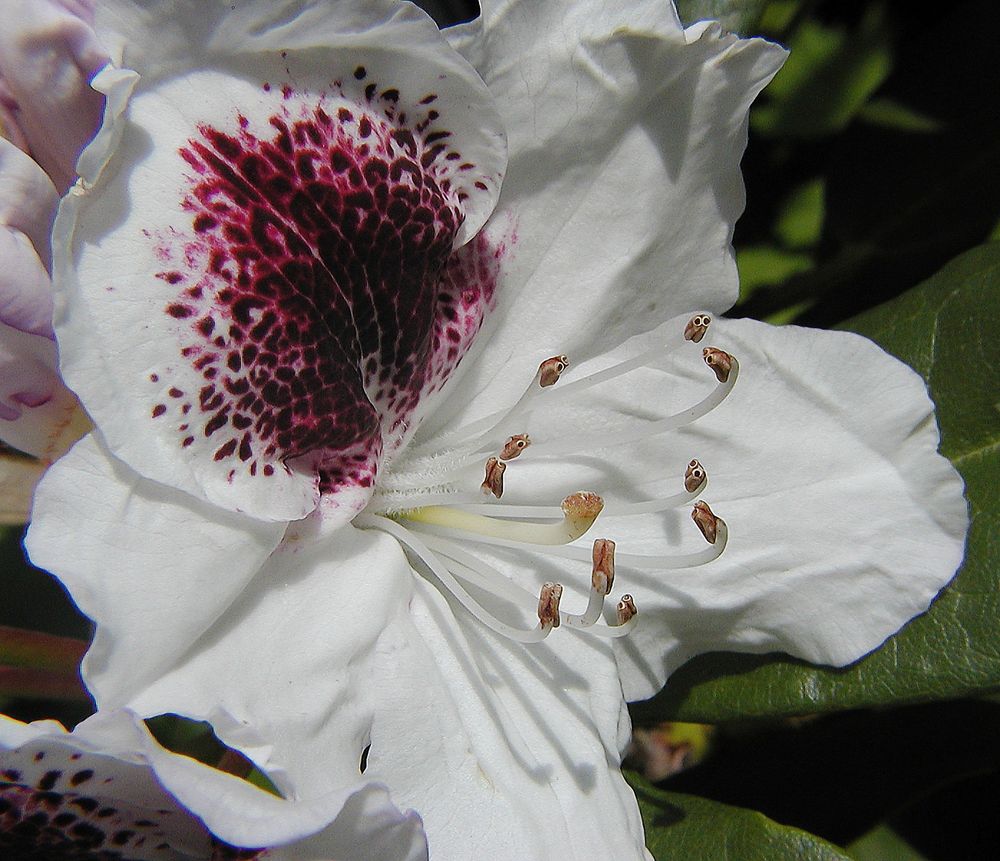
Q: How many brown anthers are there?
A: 10